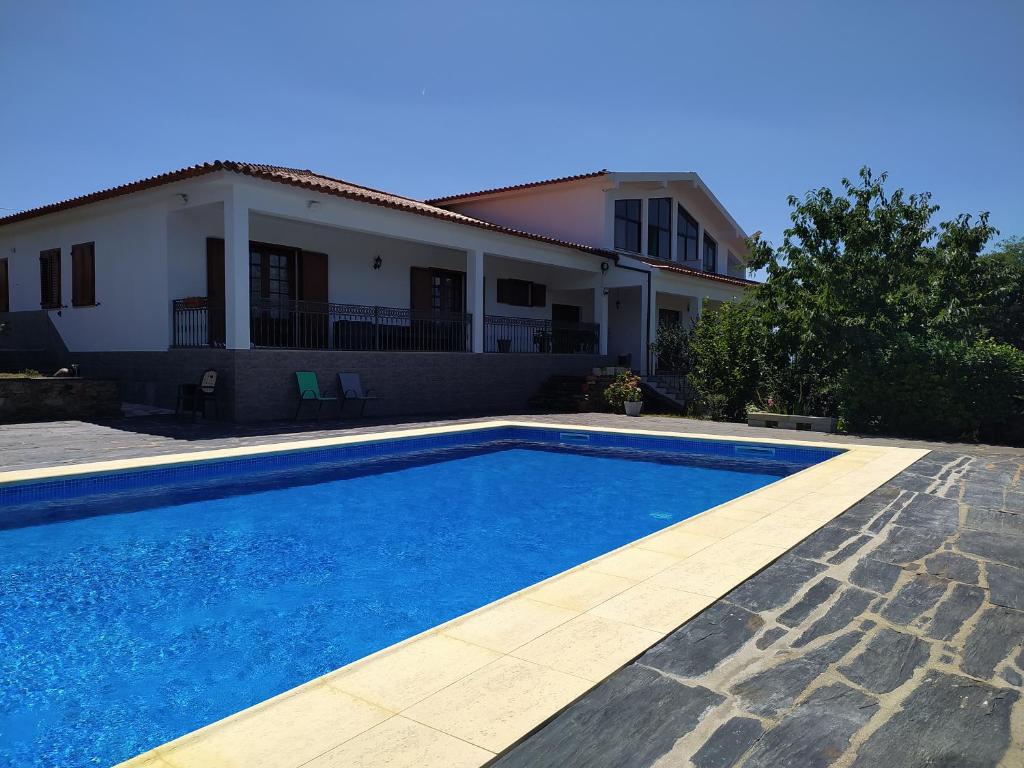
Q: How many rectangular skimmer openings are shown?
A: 2